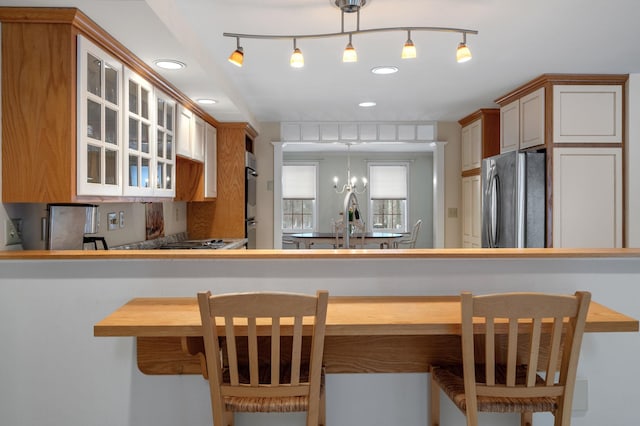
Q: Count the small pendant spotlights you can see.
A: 5